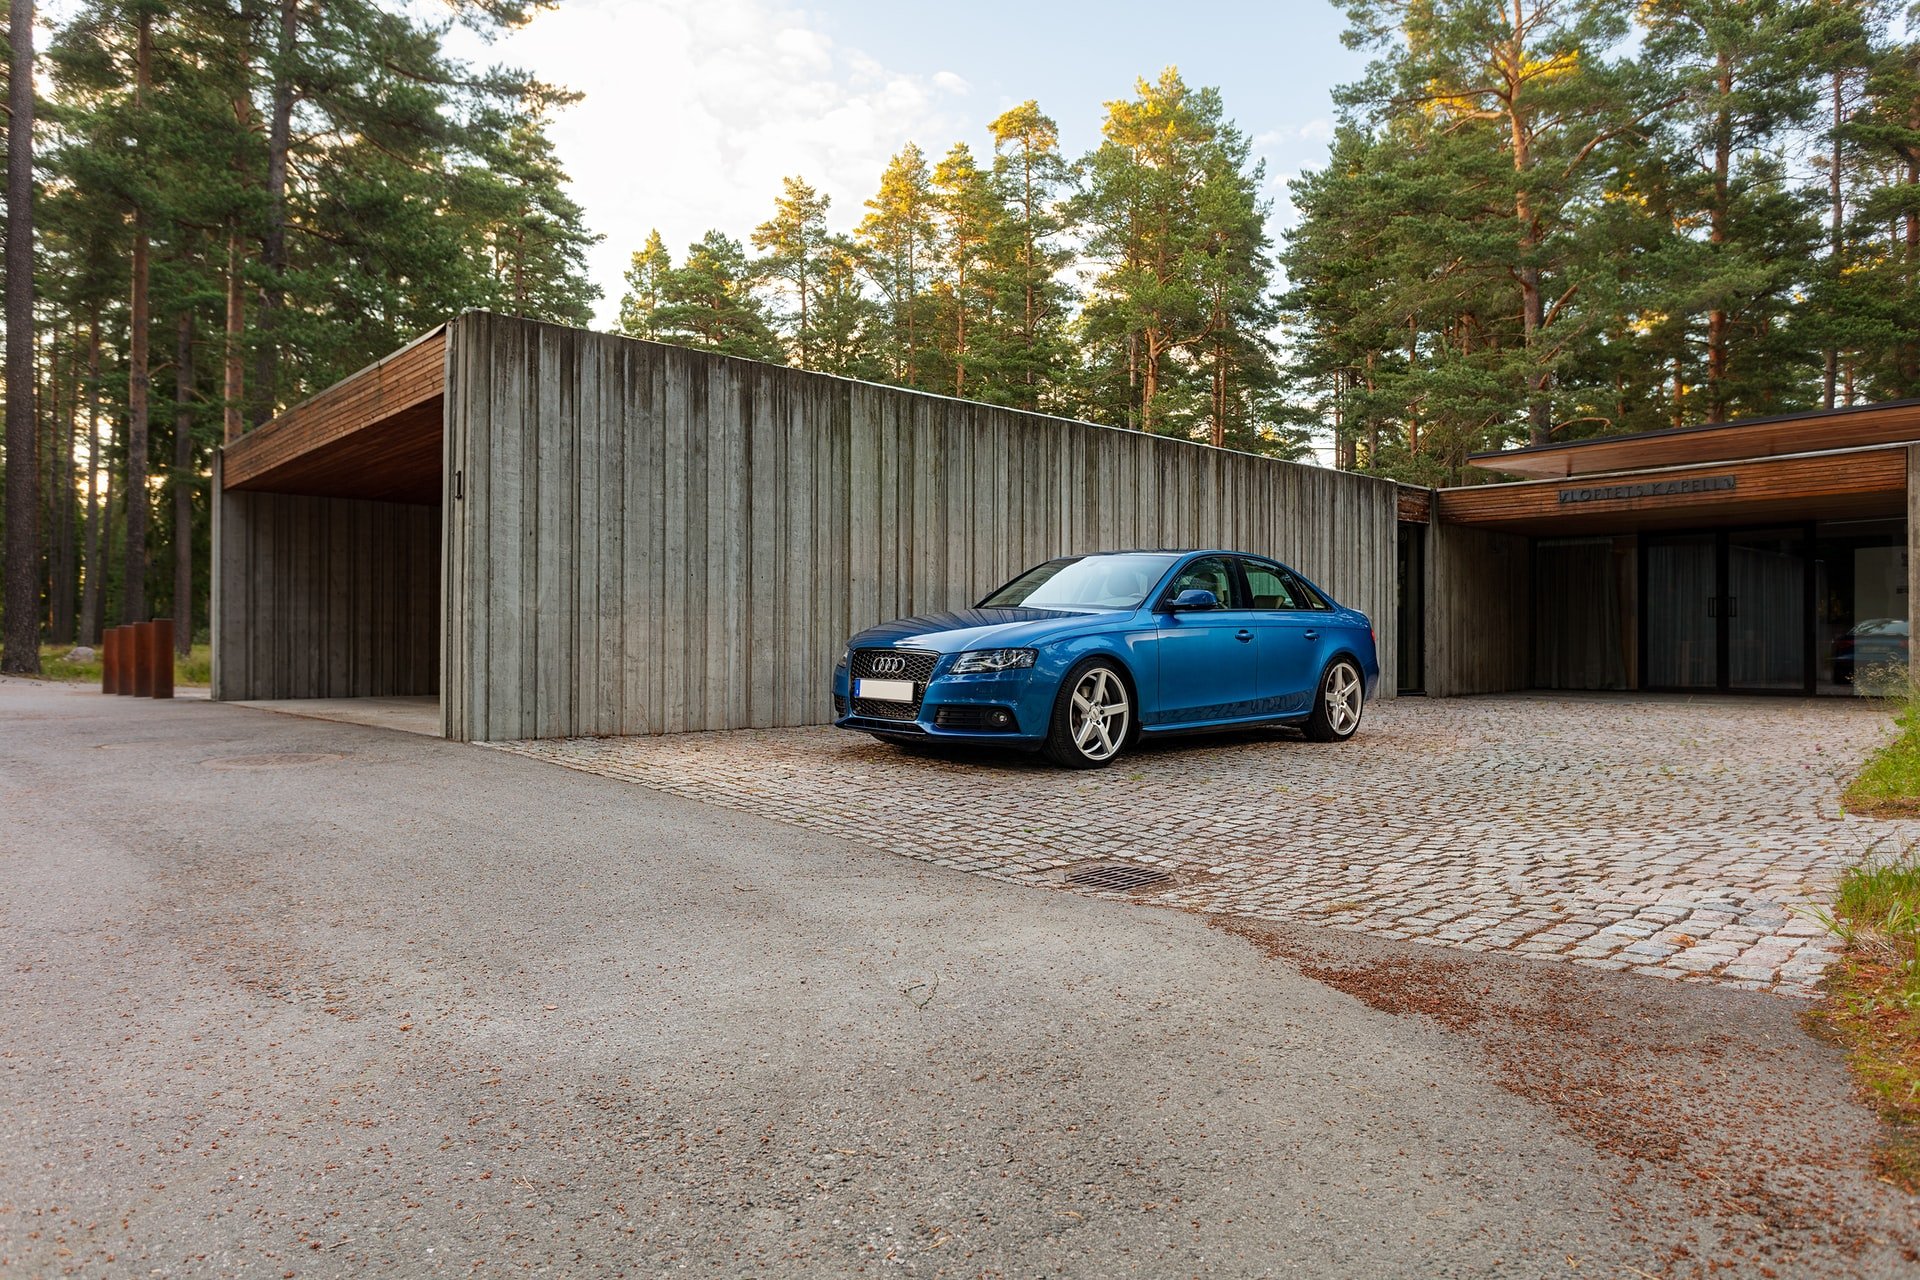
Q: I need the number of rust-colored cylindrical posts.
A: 4